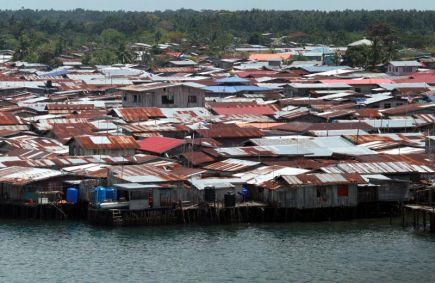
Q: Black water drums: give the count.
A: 2